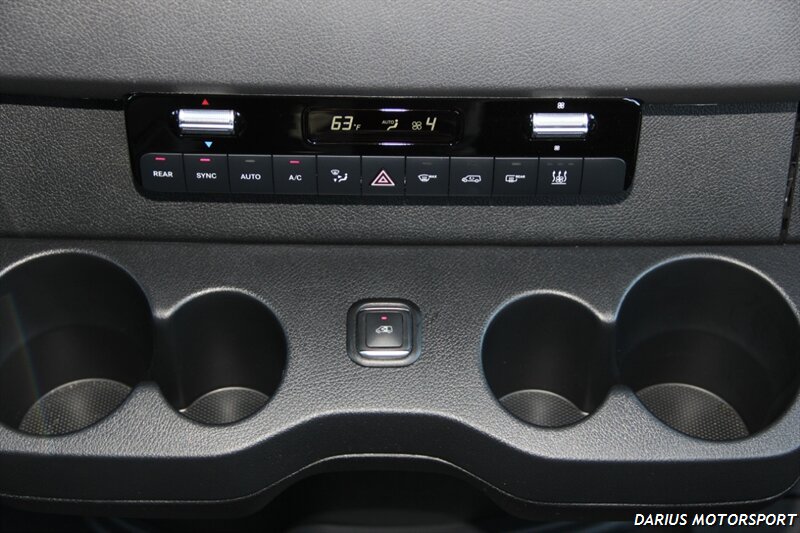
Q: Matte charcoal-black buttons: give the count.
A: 12